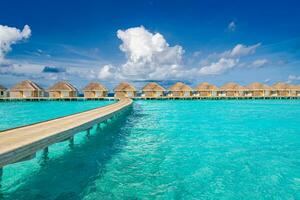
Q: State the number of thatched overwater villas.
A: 11